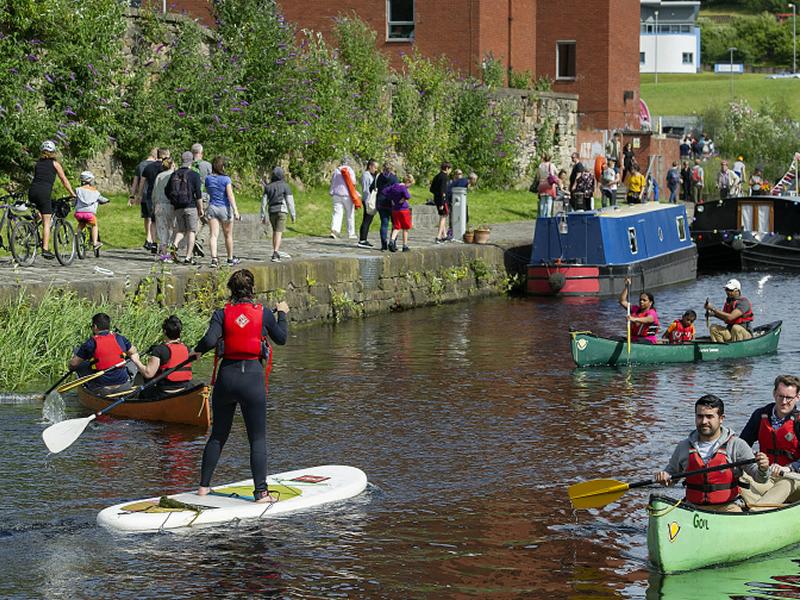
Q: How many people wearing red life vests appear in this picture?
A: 8